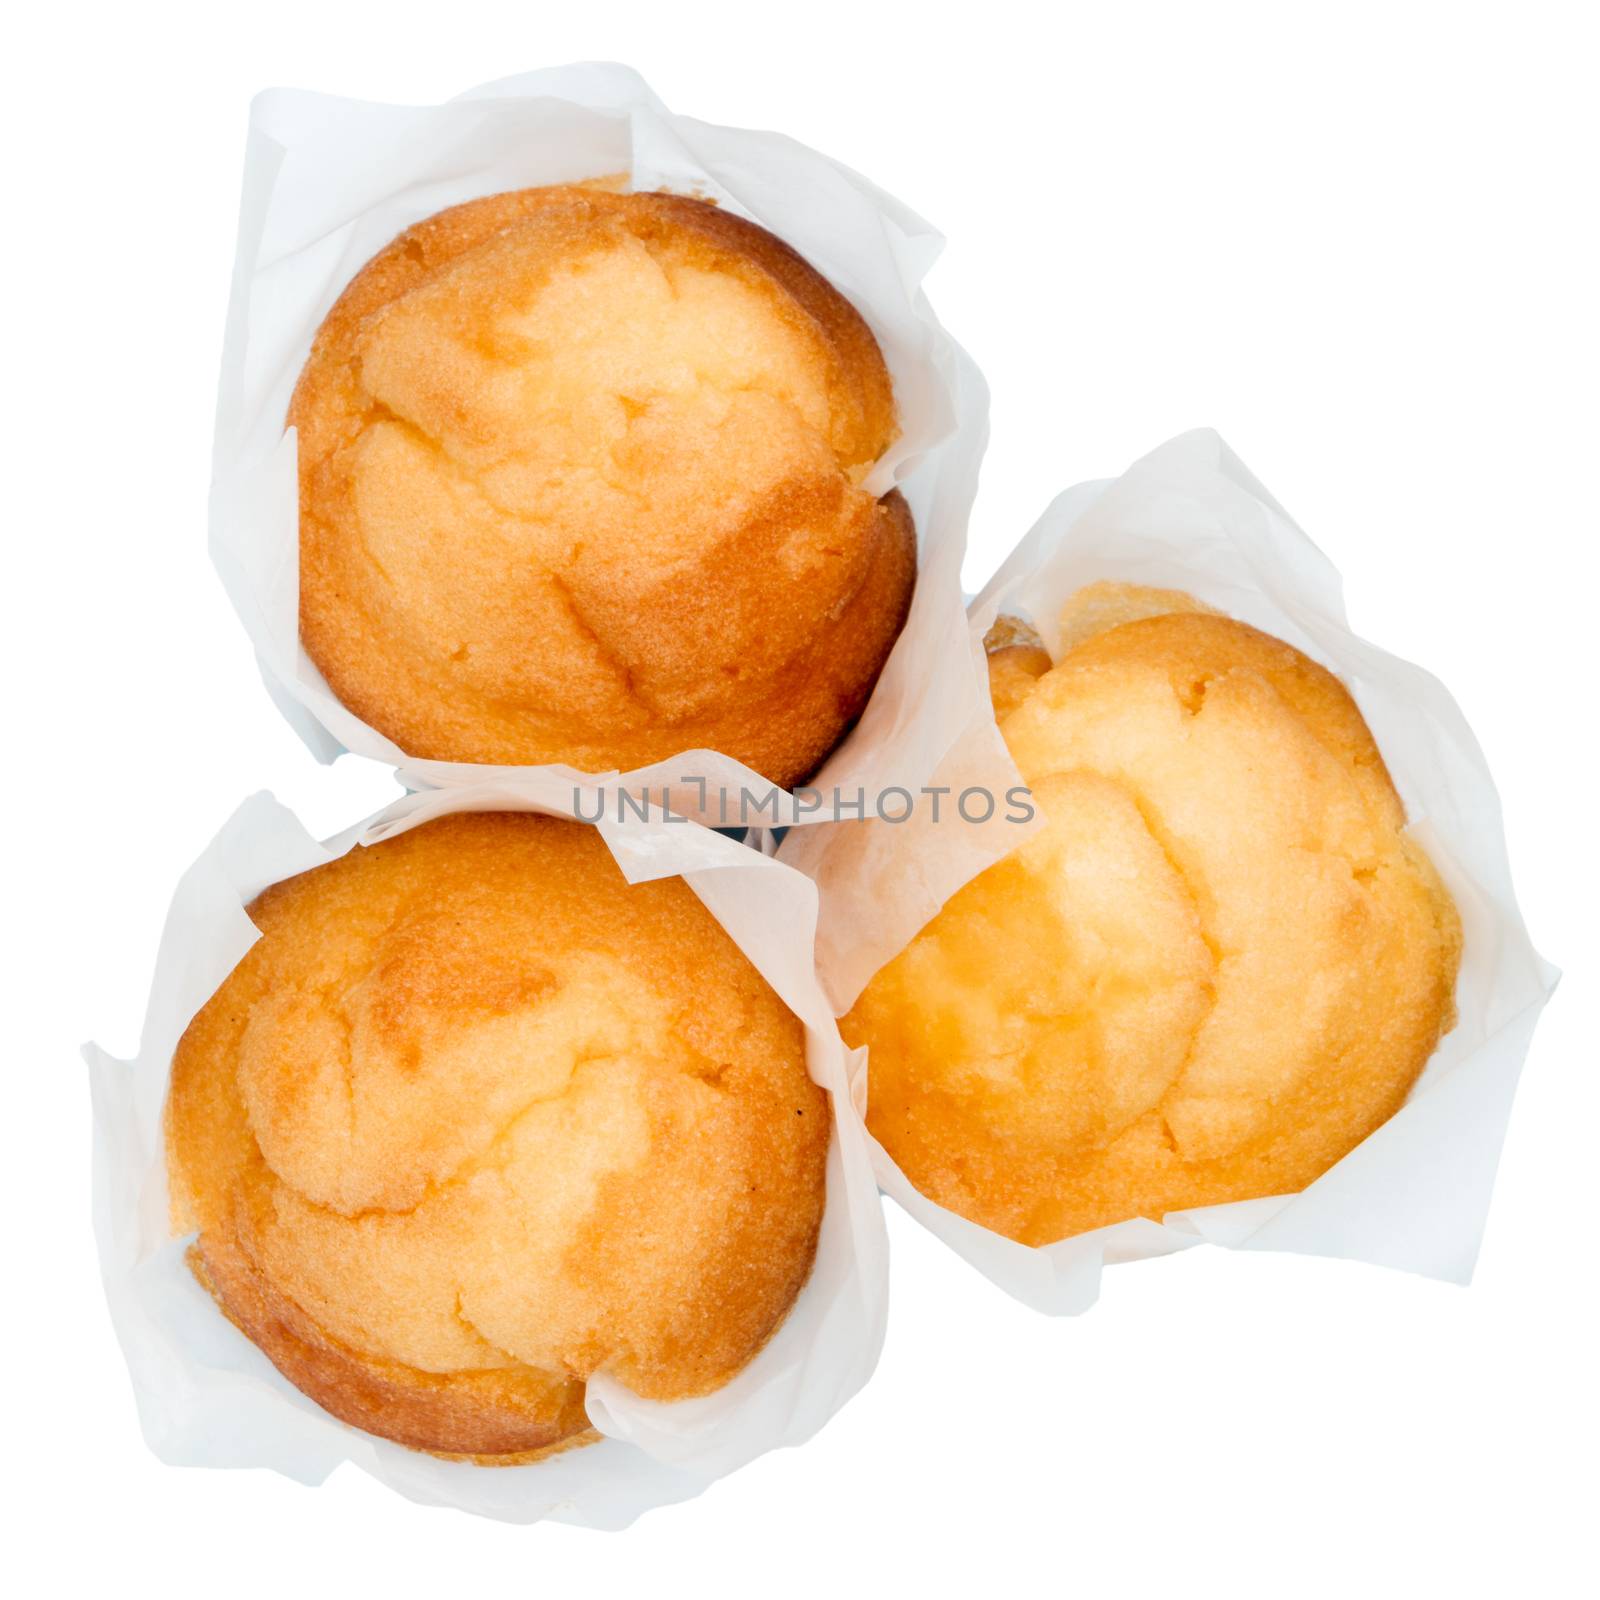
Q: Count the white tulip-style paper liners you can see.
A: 3